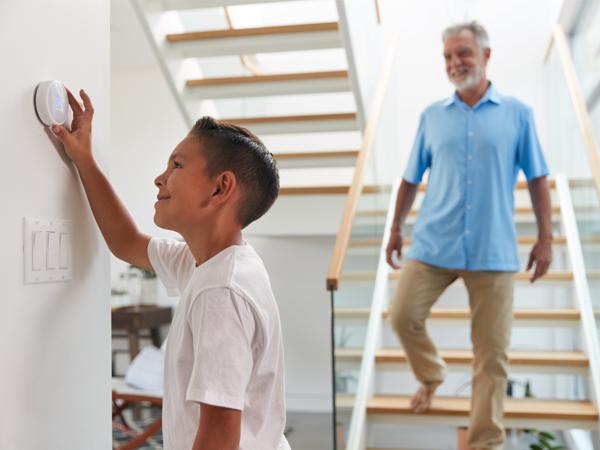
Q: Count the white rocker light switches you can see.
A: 3